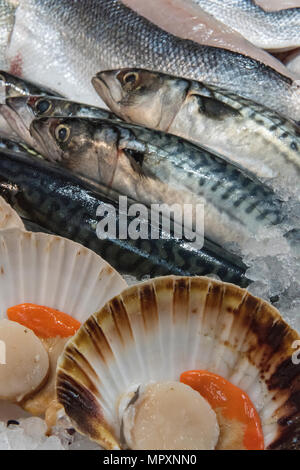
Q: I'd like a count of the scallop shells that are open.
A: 2